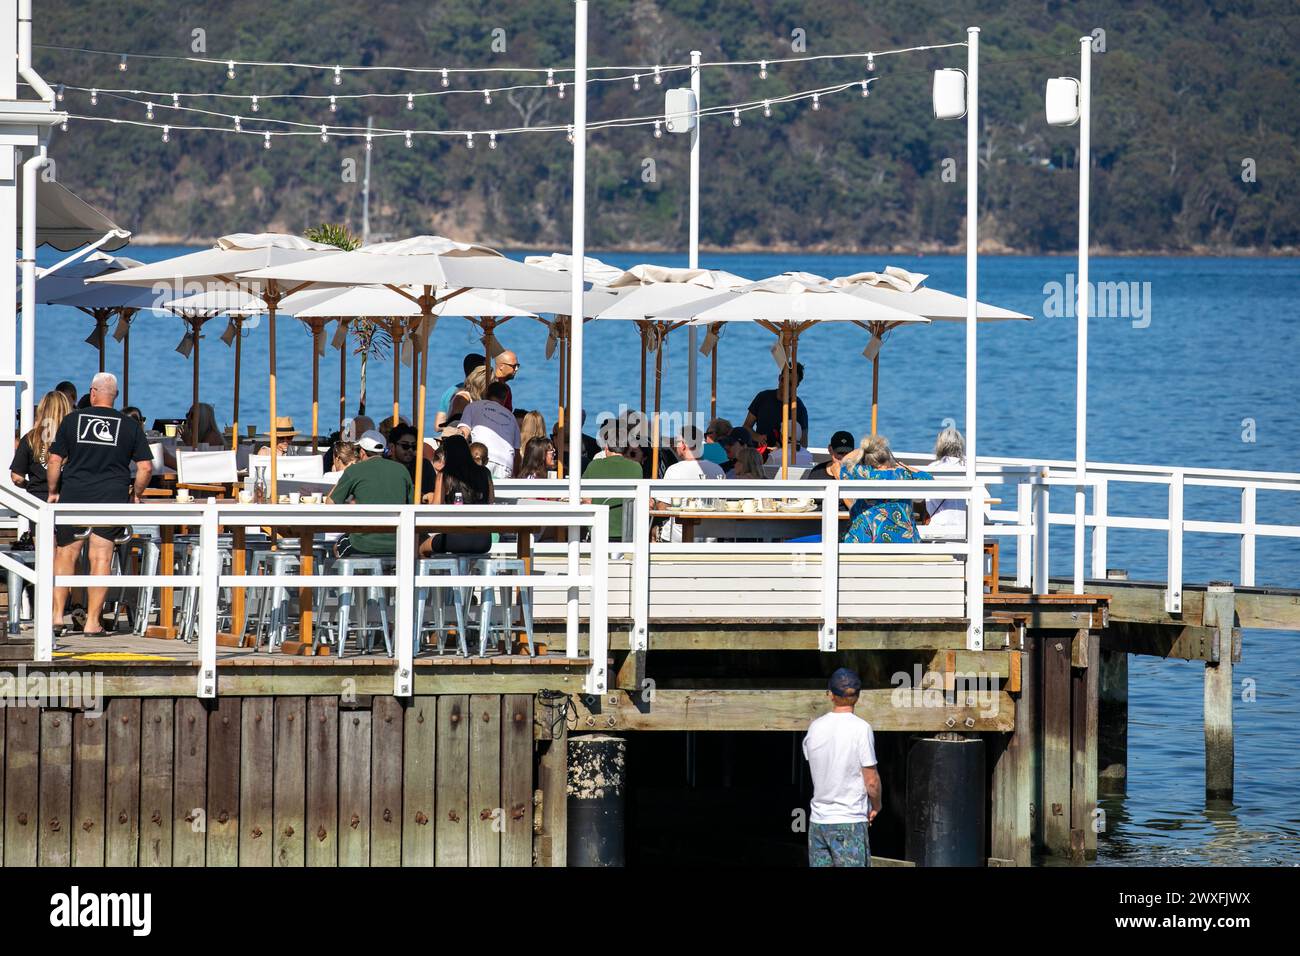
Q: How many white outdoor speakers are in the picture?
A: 3